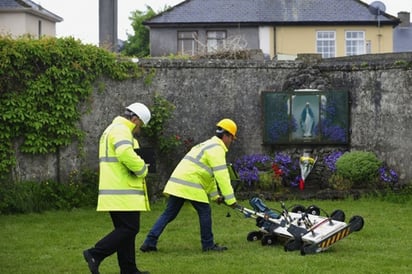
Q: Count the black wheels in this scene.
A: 8